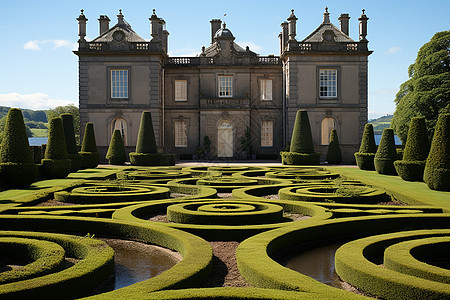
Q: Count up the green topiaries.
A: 12